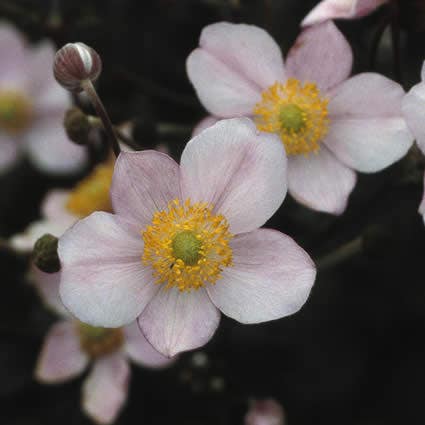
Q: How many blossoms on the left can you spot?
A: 3